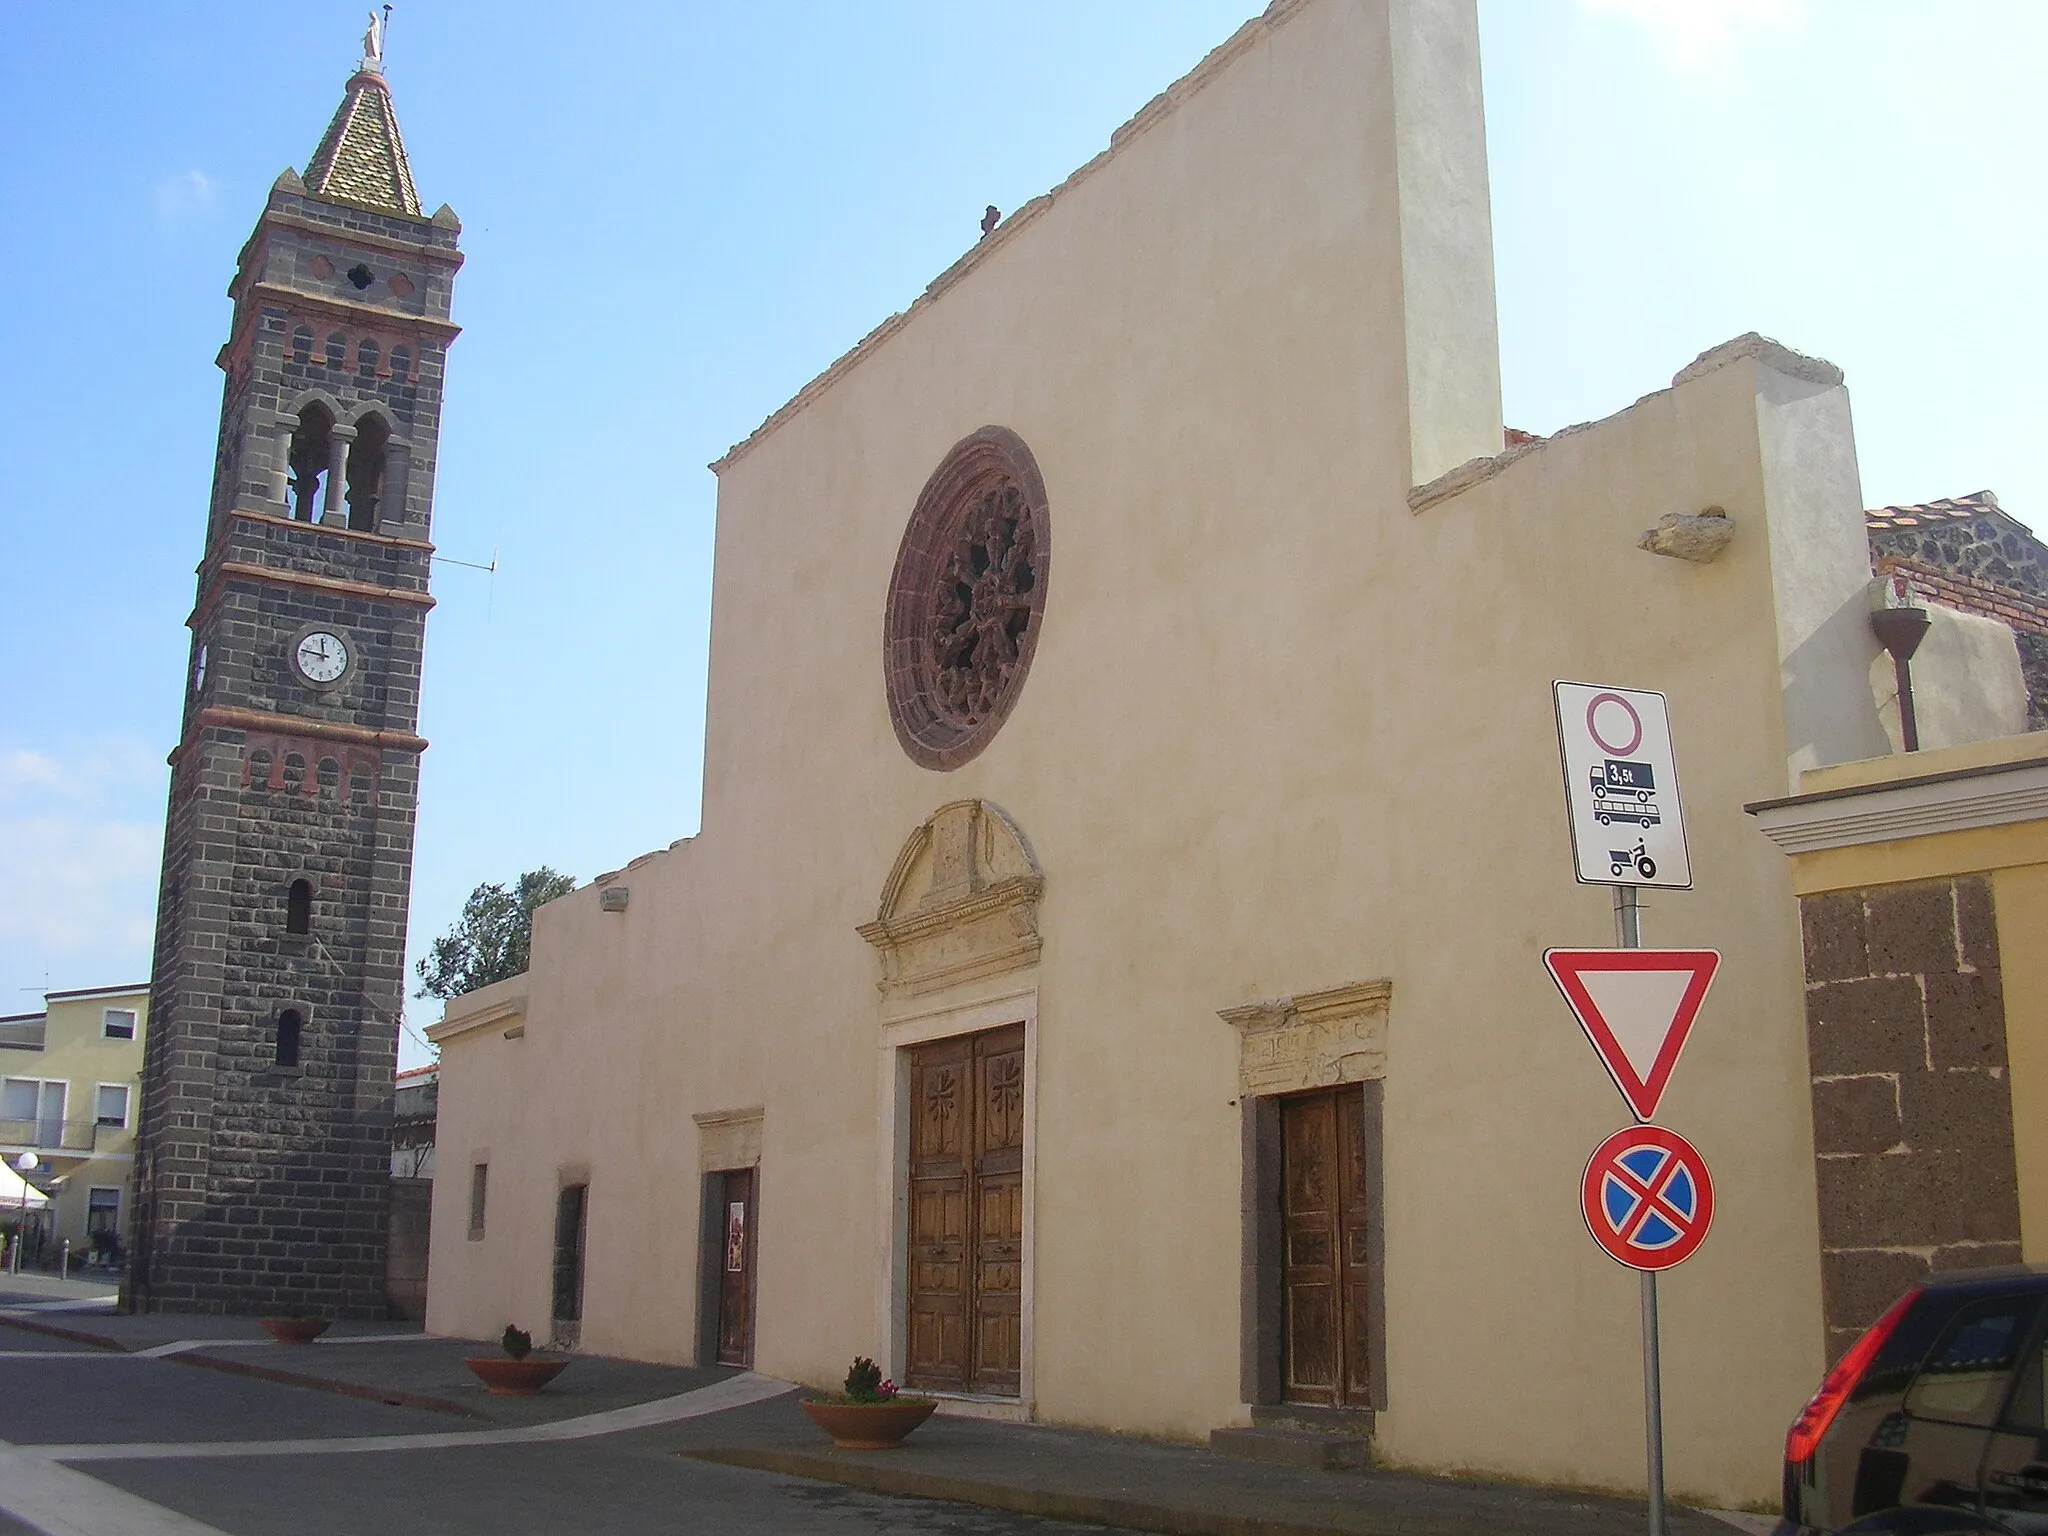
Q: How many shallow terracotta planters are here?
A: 3